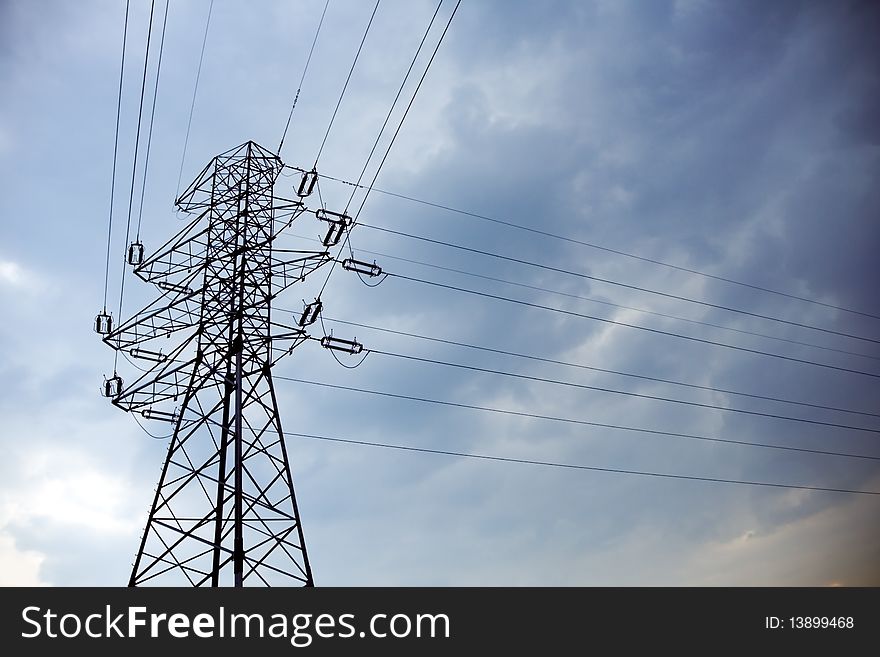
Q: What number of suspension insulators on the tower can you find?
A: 12